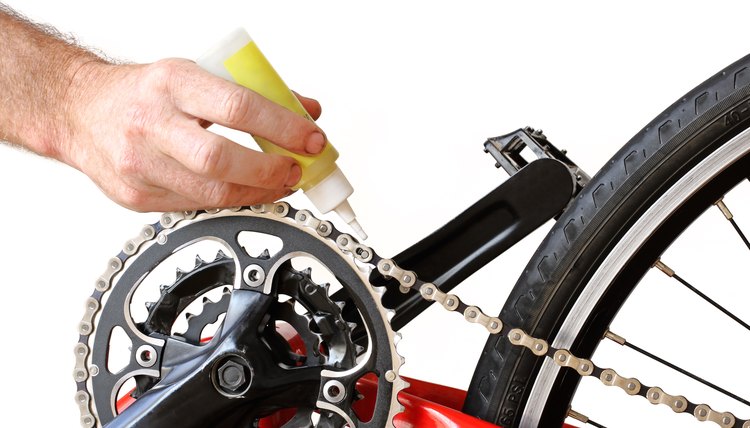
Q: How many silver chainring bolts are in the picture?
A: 3